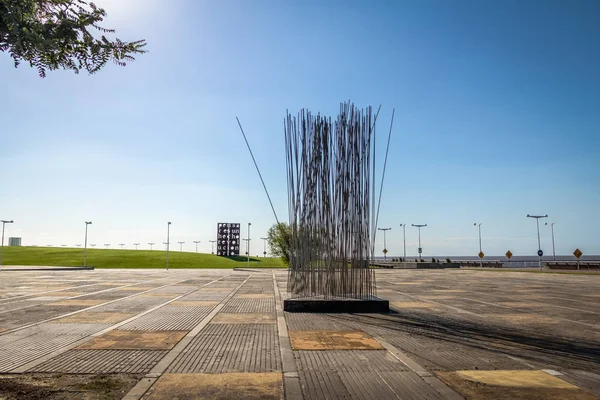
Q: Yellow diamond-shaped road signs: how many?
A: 4